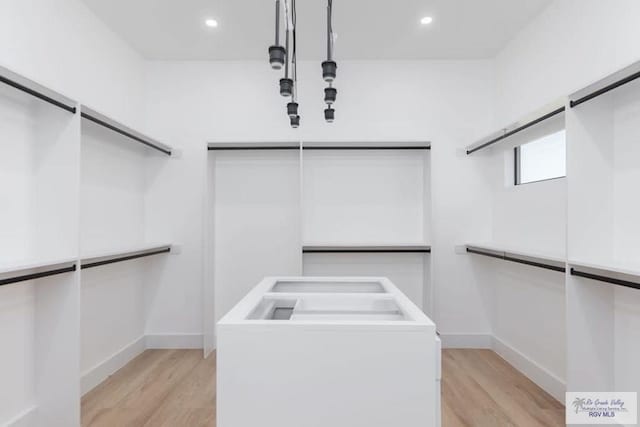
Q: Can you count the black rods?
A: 11